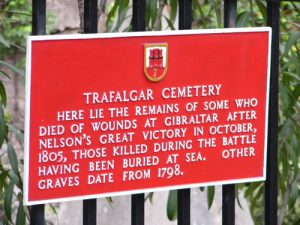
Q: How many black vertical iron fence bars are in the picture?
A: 6